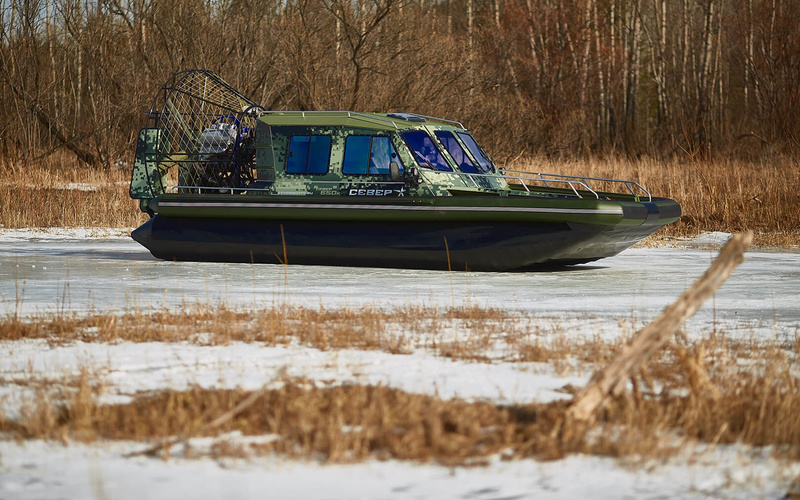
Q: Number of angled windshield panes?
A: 3